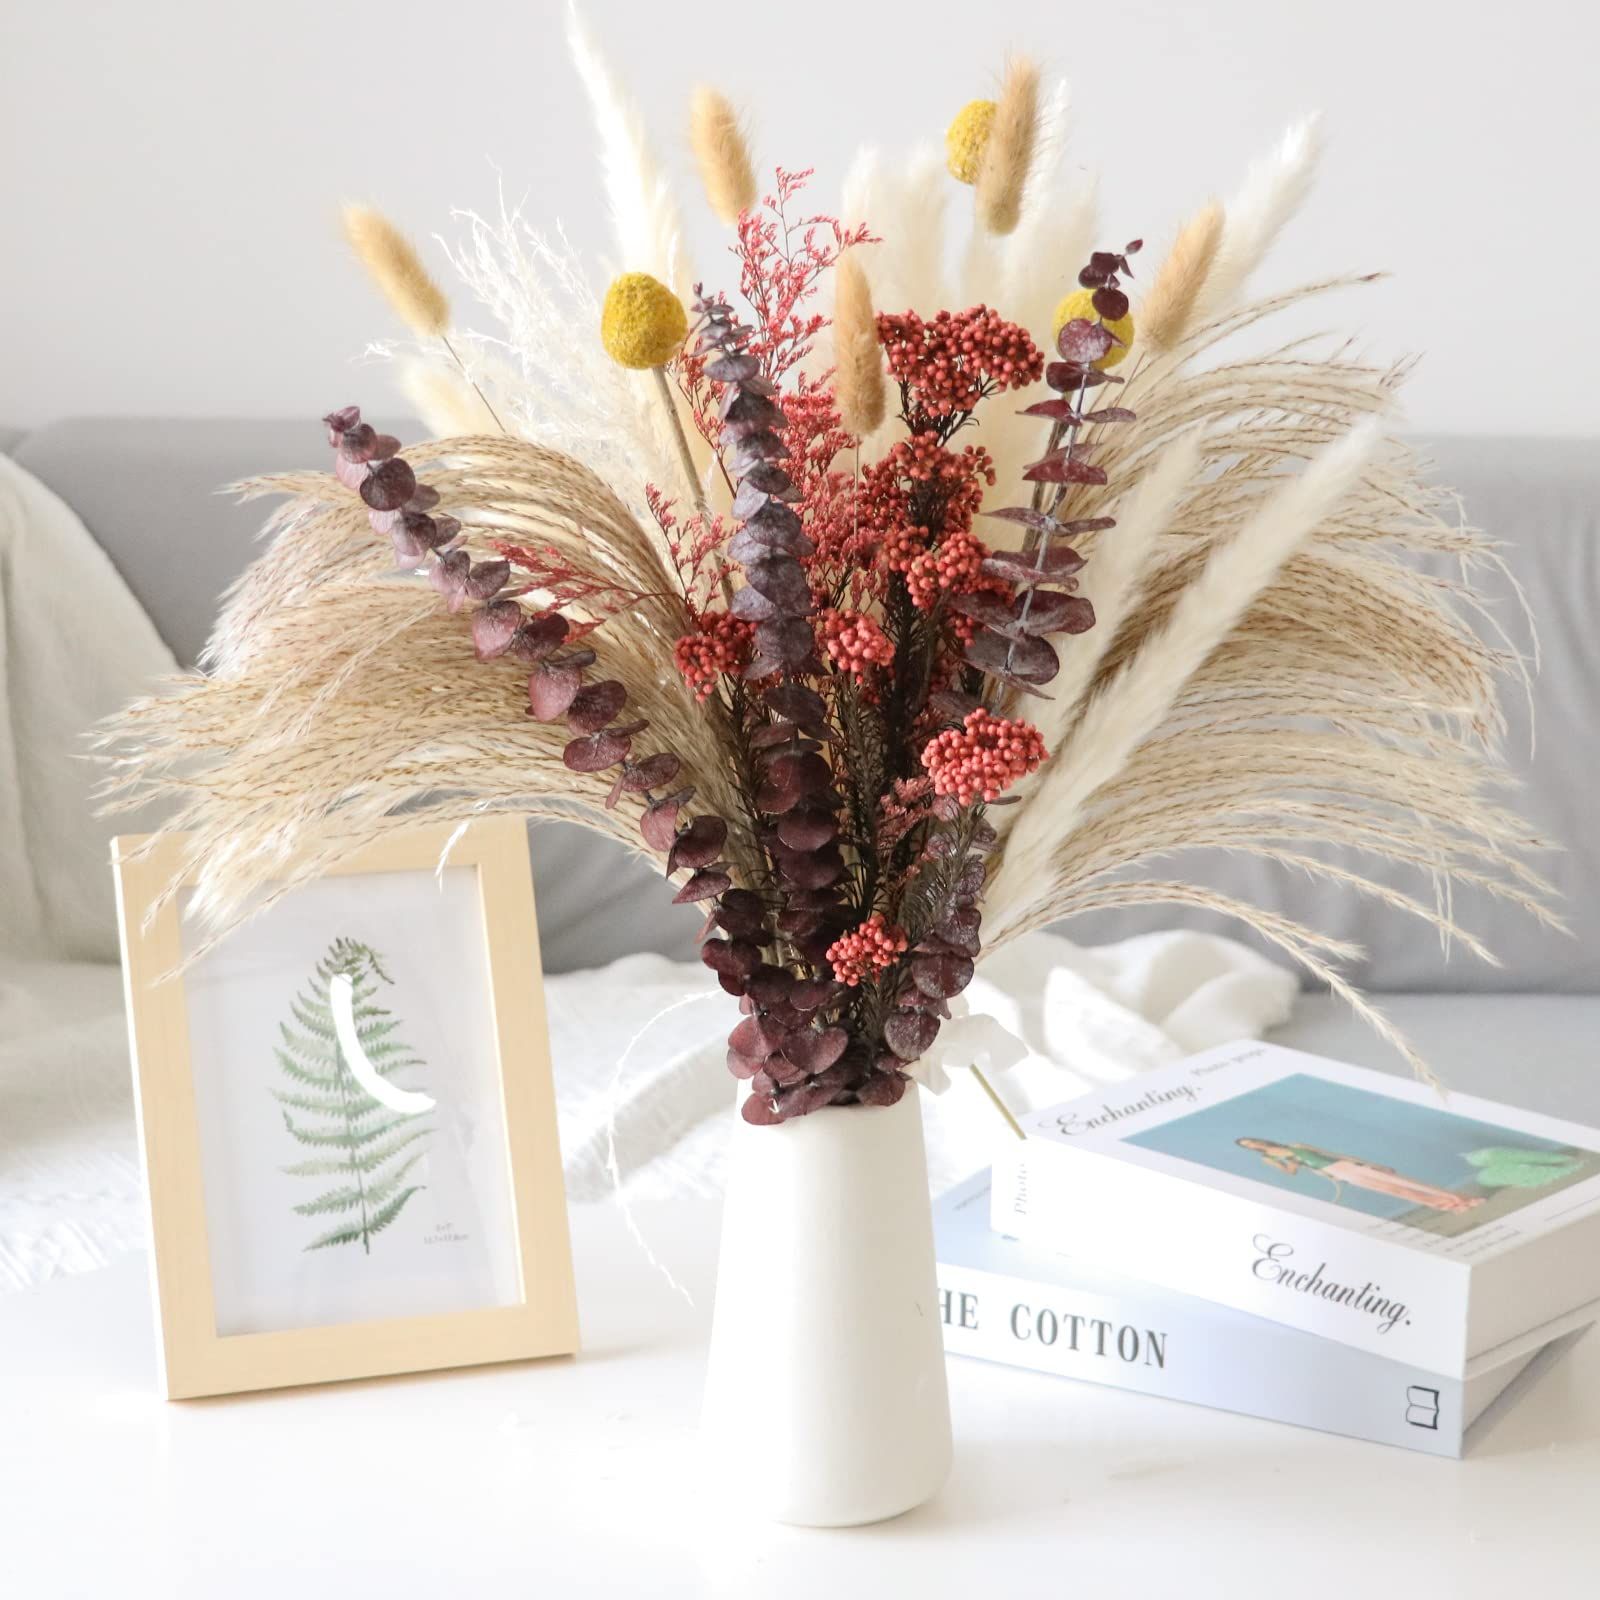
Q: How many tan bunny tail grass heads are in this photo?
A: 5